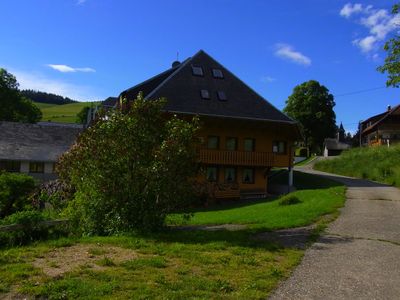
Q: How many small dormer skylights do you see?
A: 4